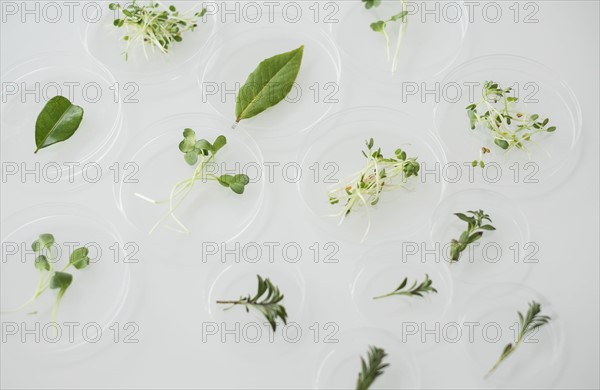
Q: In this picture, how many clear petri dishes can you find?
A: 13